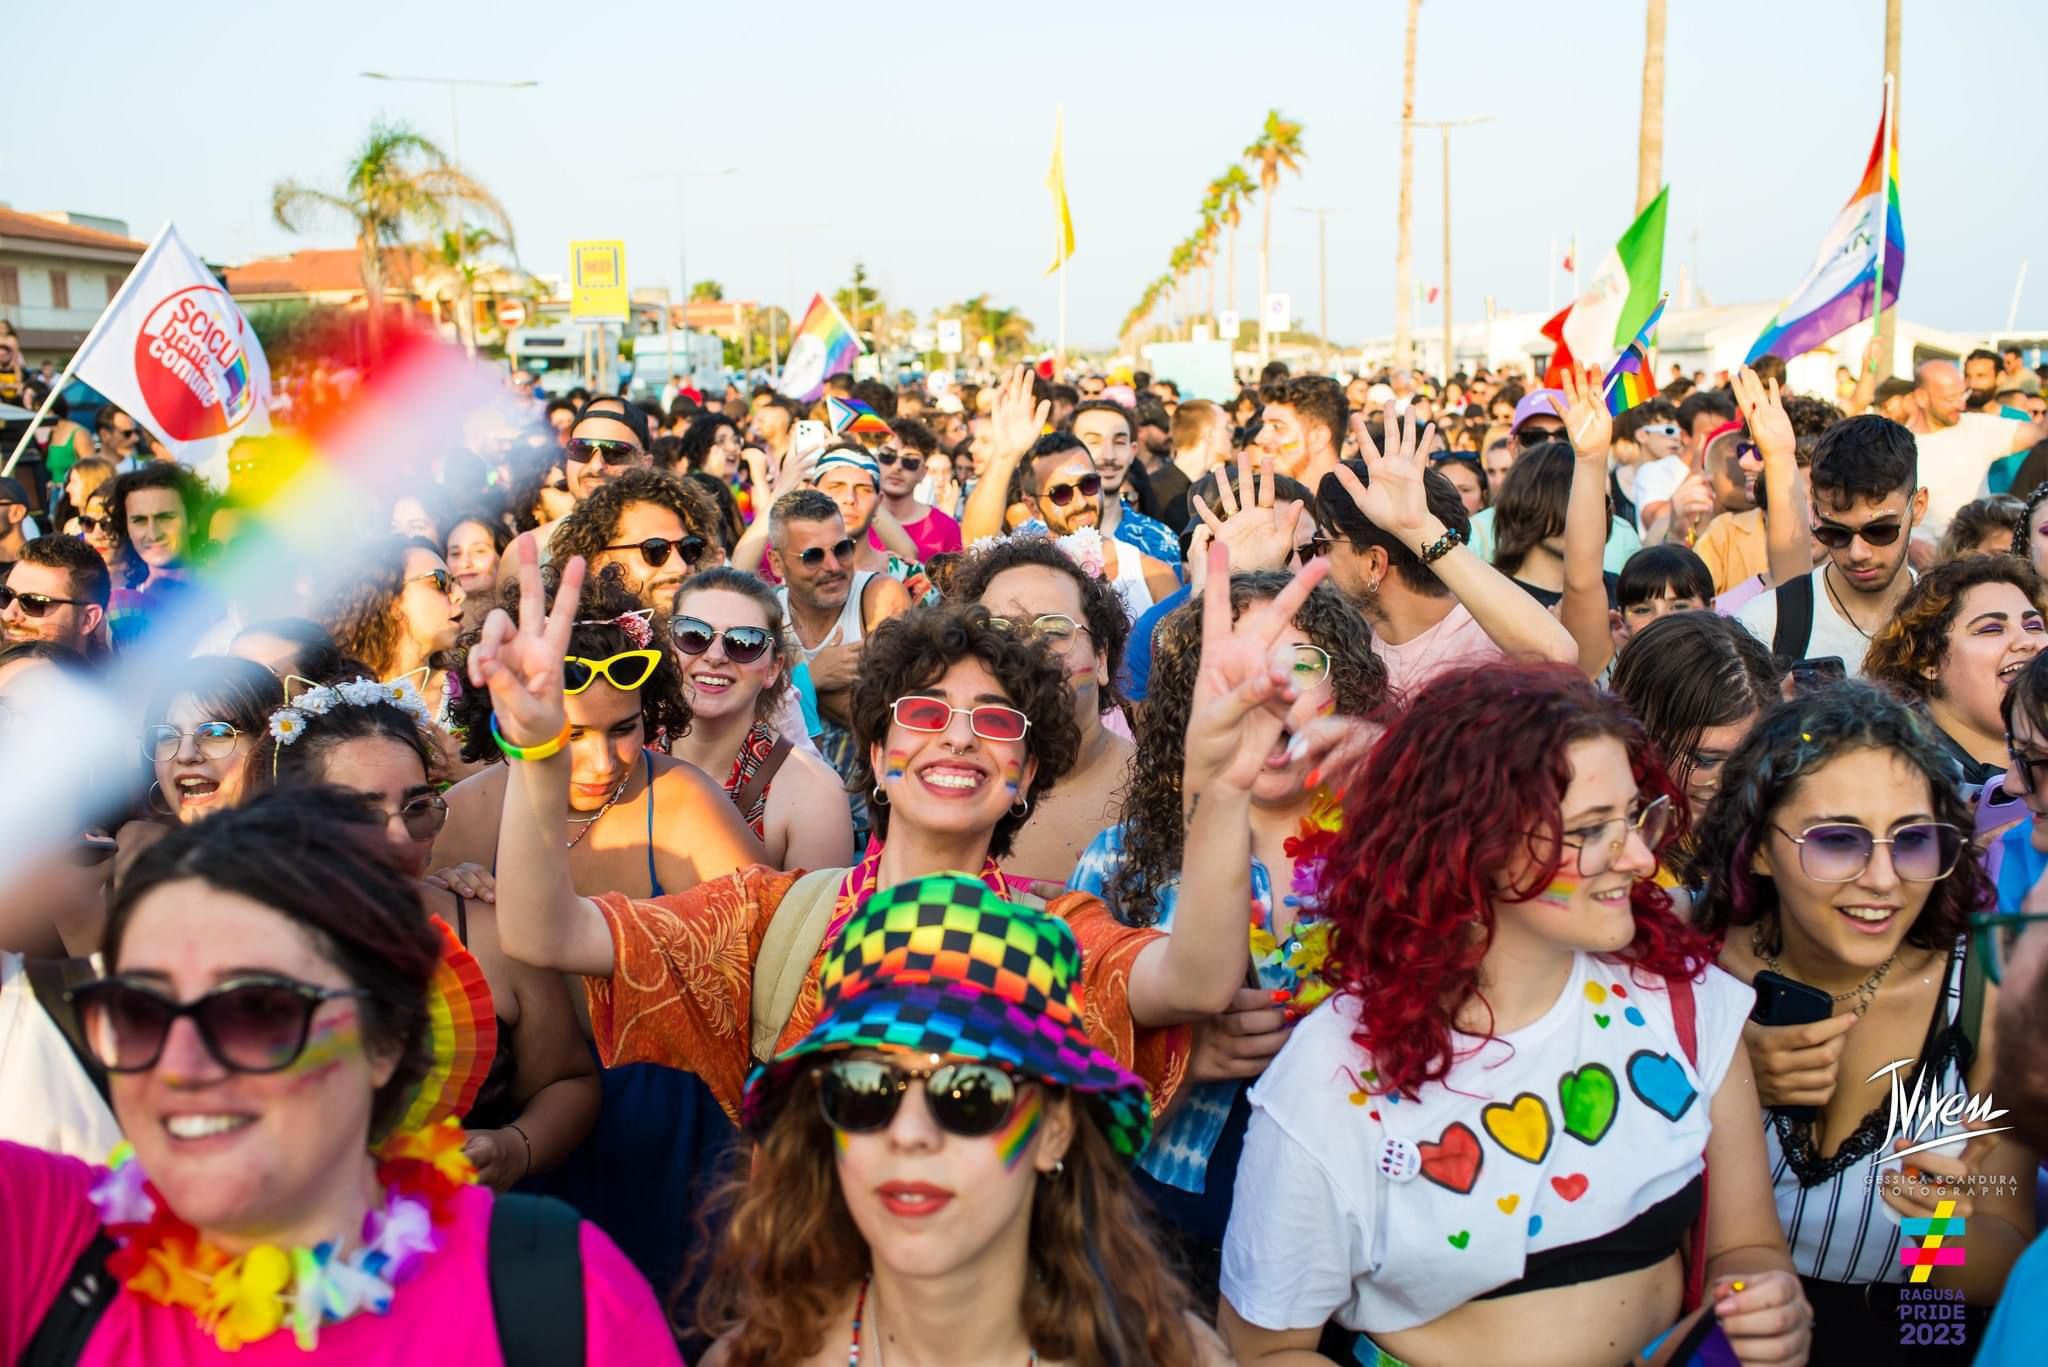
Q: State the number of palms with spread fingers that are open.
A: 5